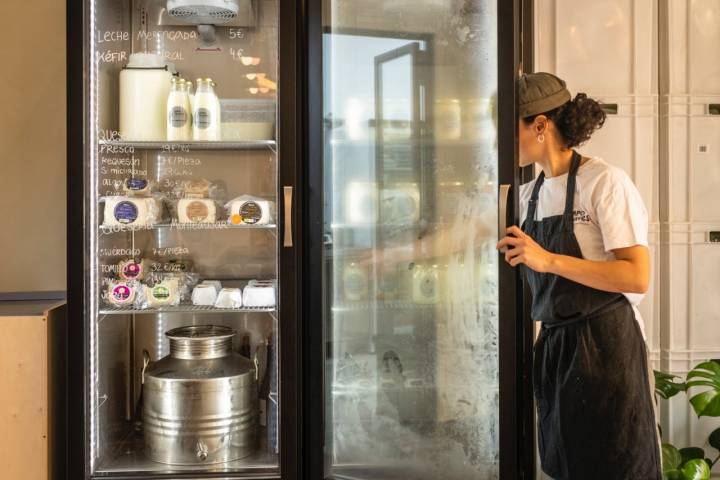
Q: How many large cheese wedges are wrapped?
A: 3